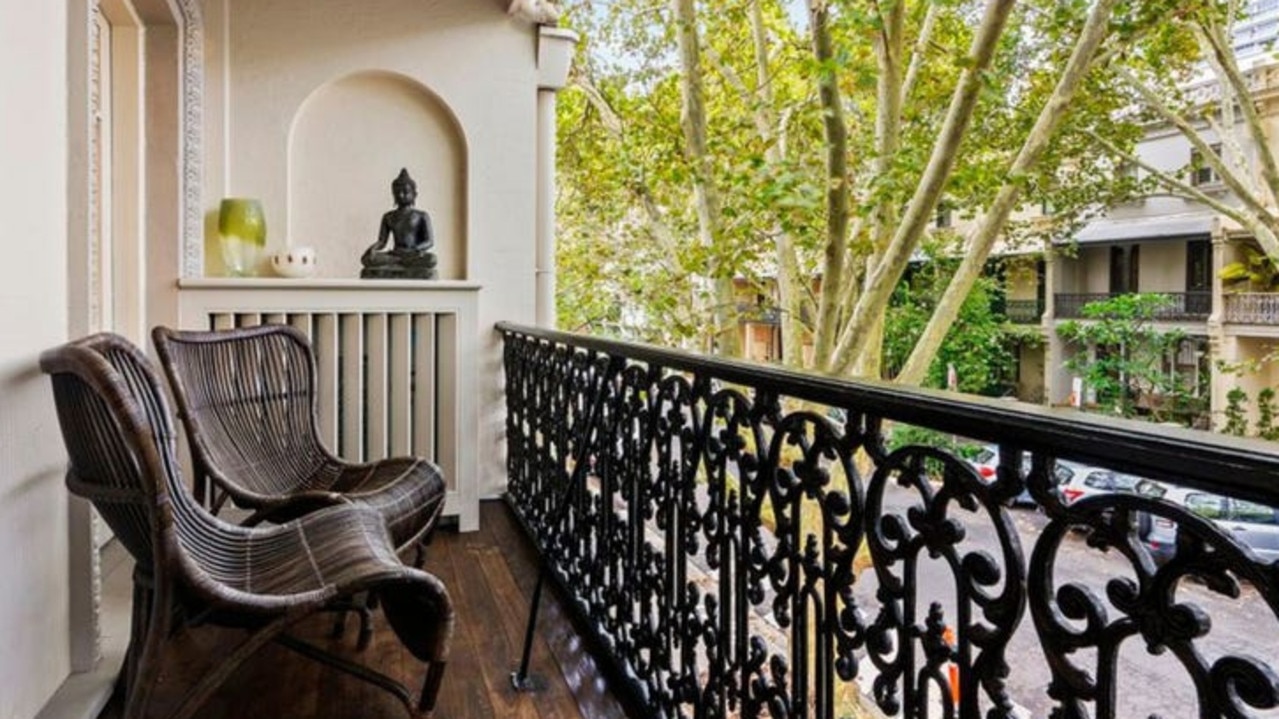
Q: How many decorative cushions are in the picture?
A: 0